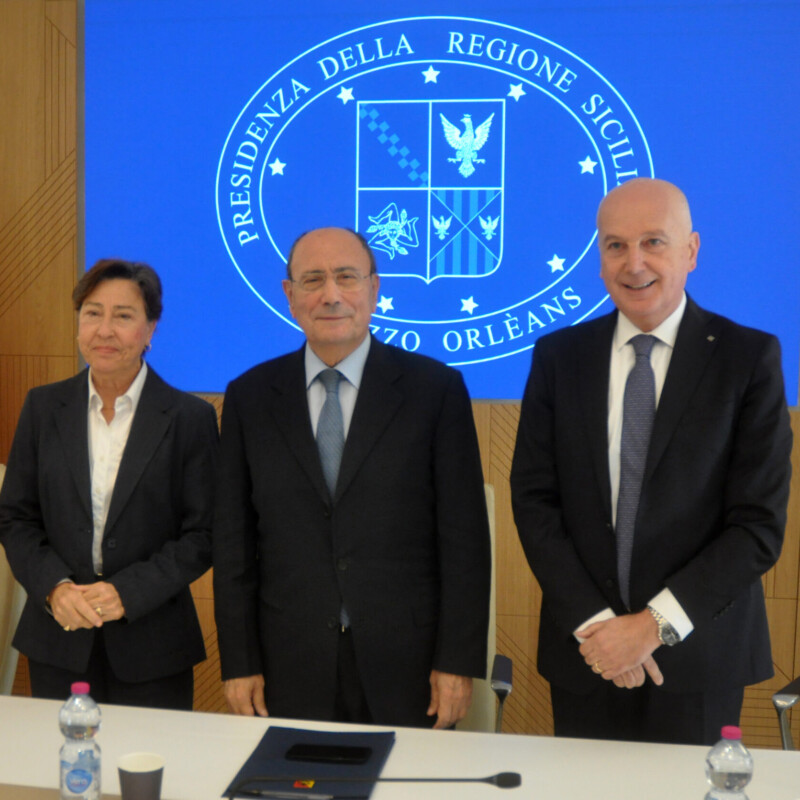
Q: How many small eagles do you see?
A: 2